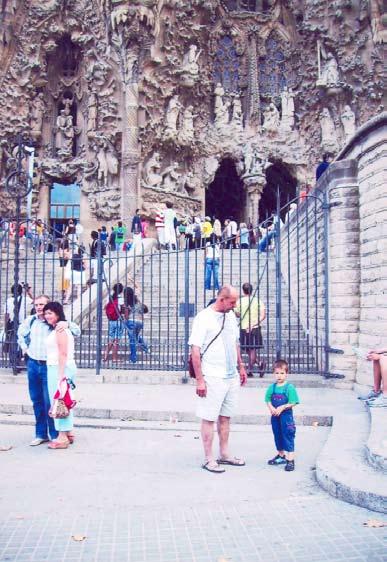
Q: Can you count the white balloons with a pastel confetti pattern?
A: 0